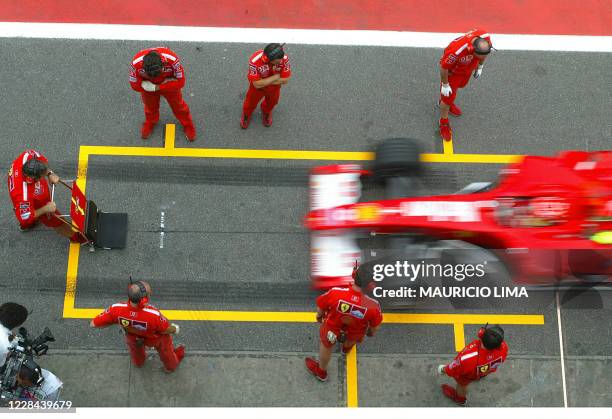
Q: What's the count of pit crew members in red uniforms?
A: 7